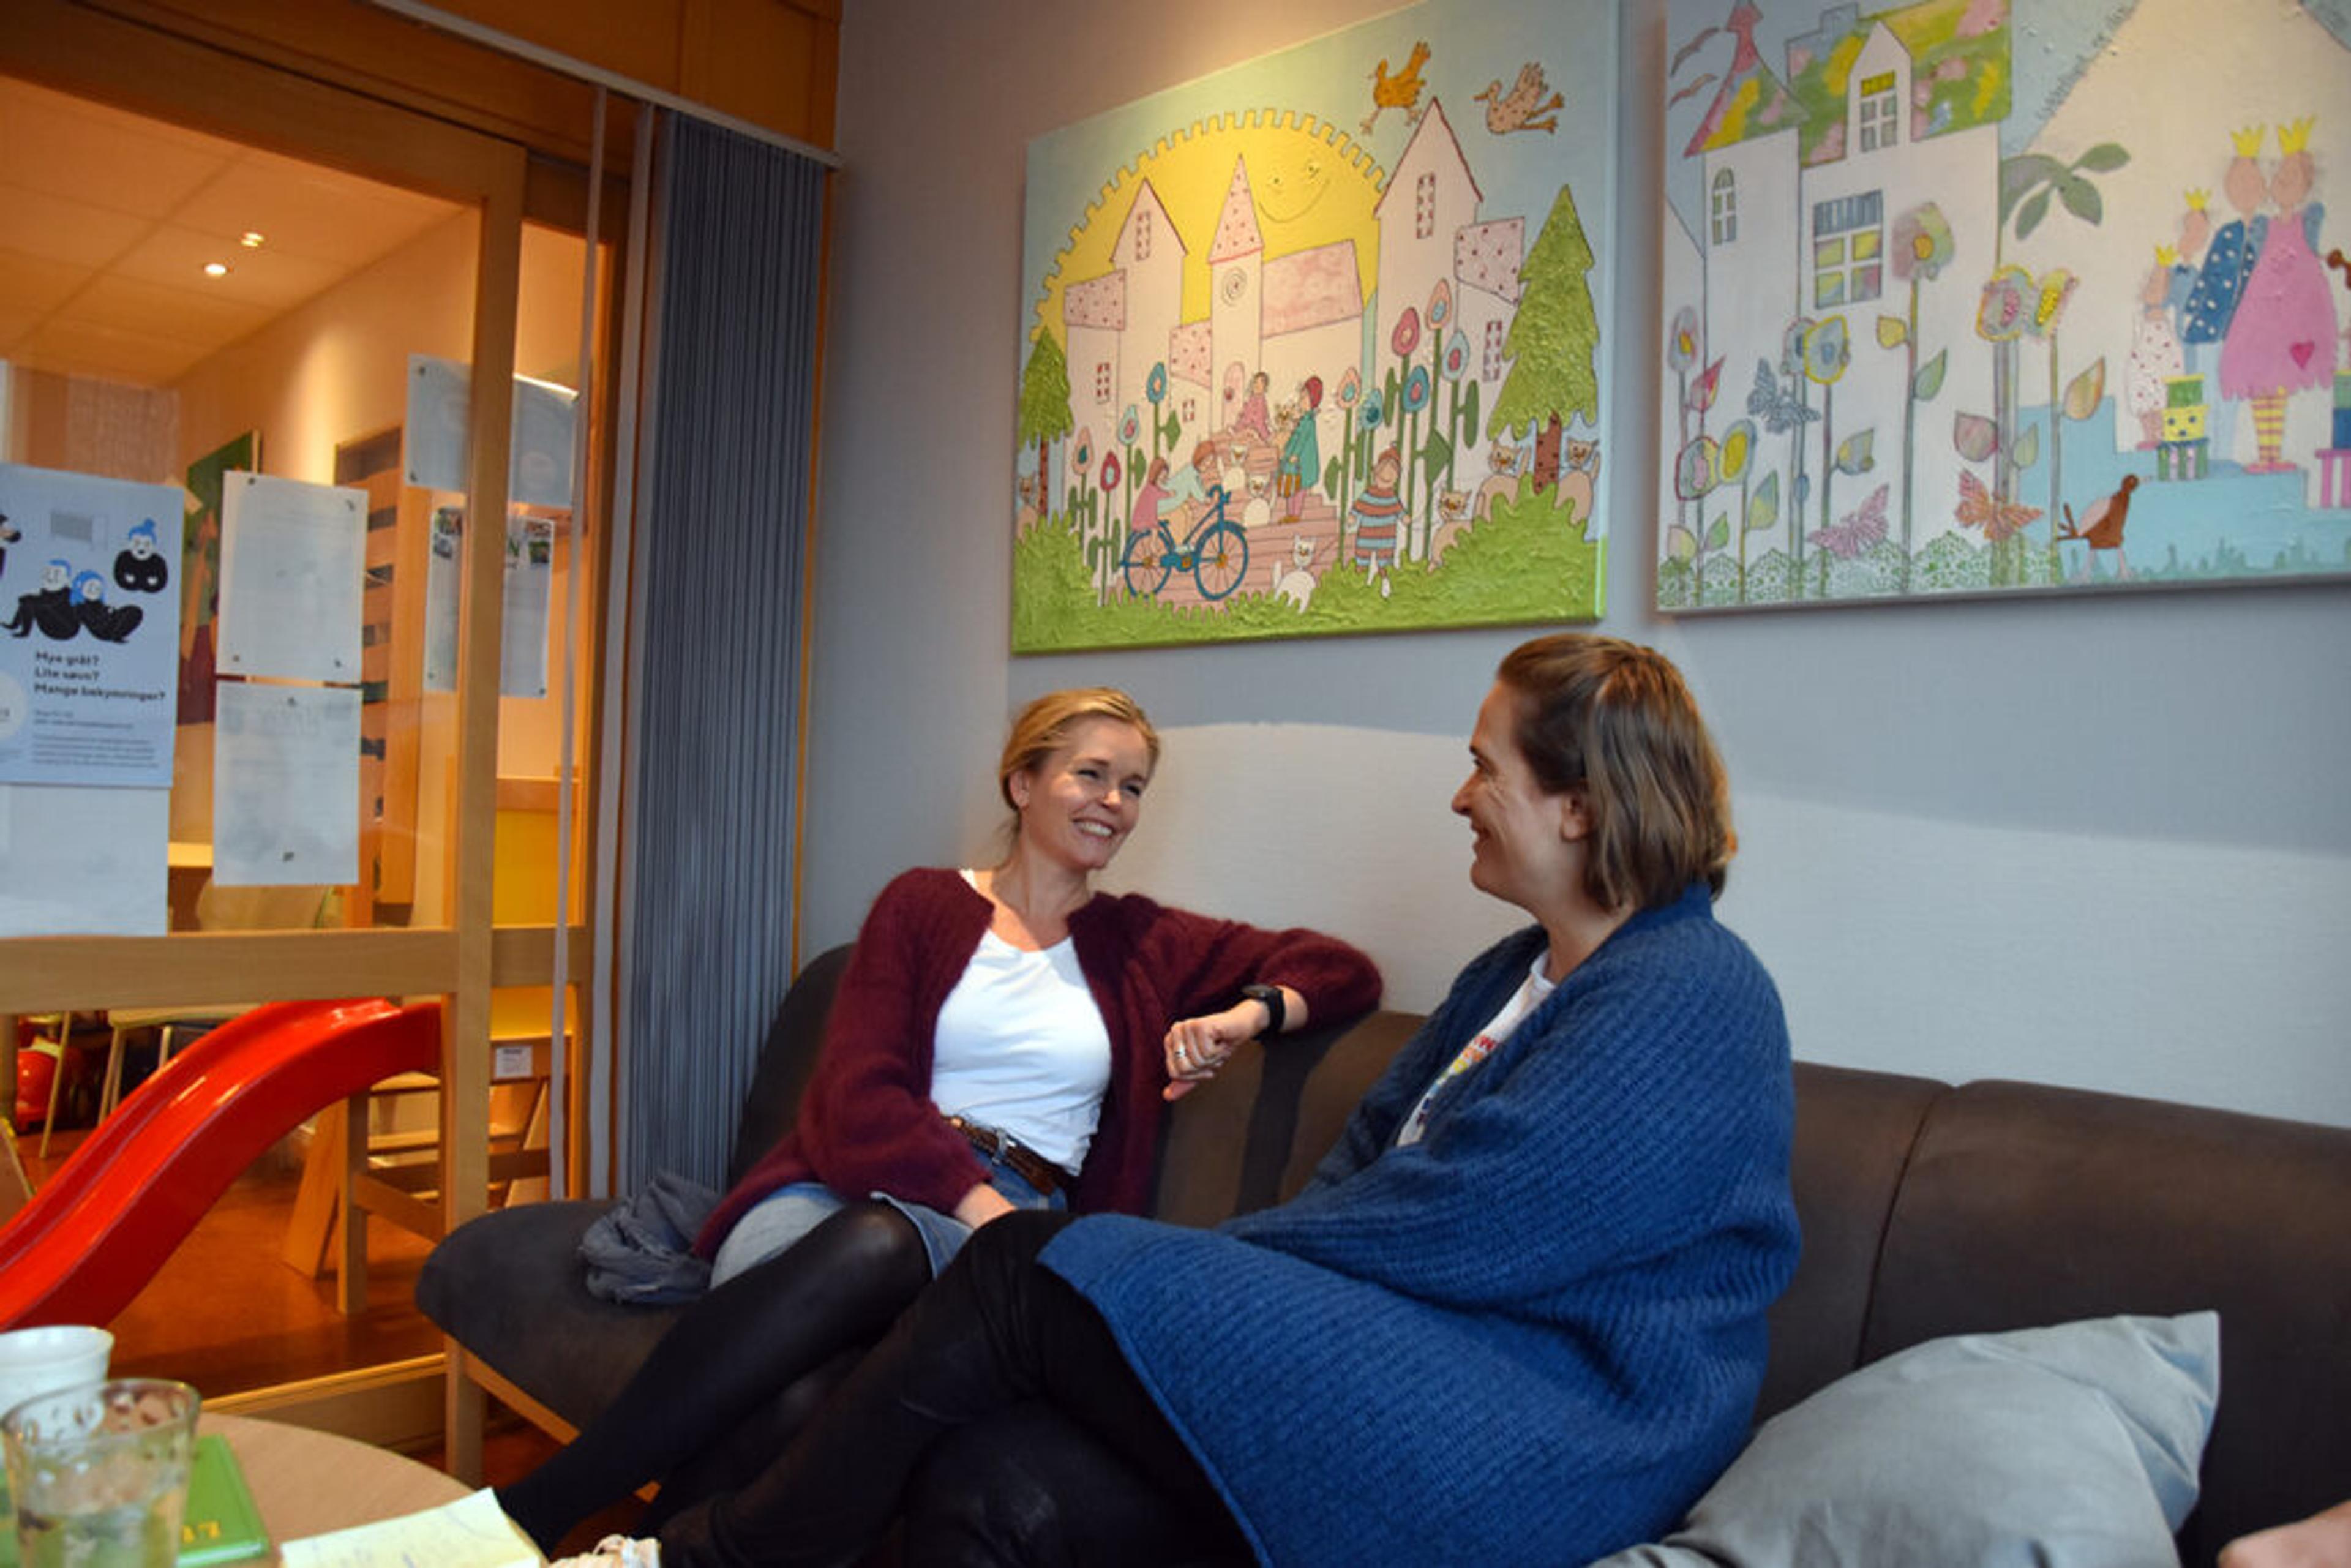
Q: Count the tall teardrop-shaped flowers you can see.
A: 10